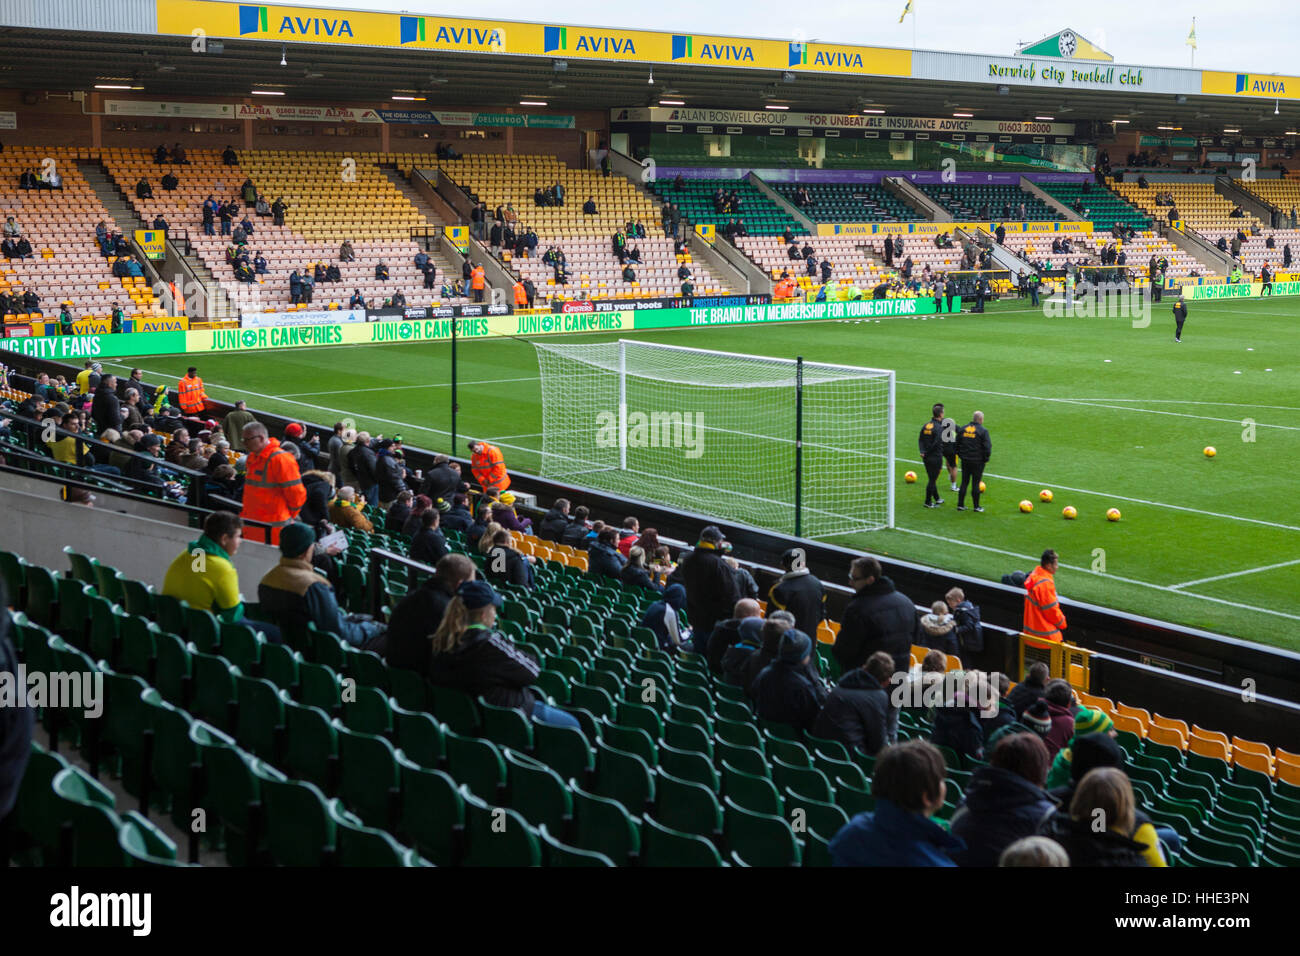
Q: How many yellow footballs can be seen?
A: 7